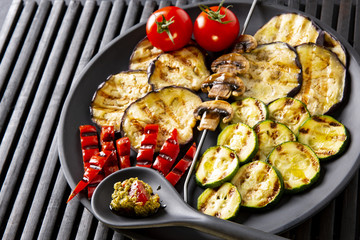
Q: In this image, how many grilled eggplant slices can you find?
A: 8